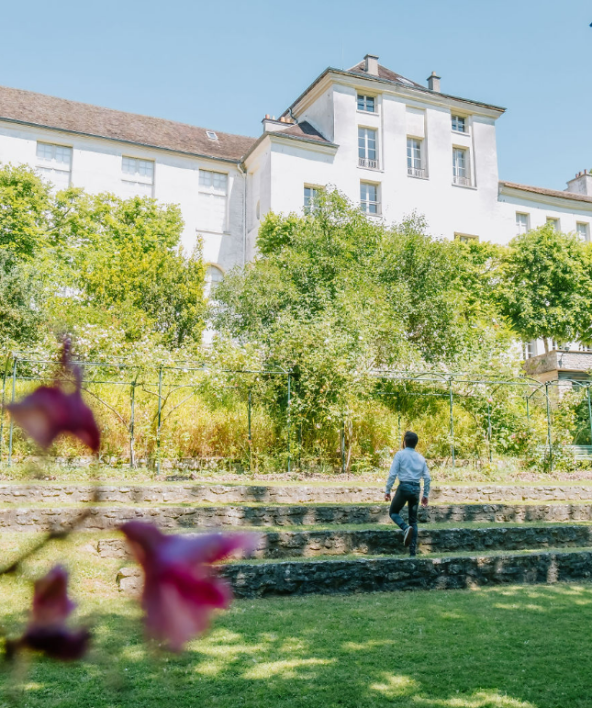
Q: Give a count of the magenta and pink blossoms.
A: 3